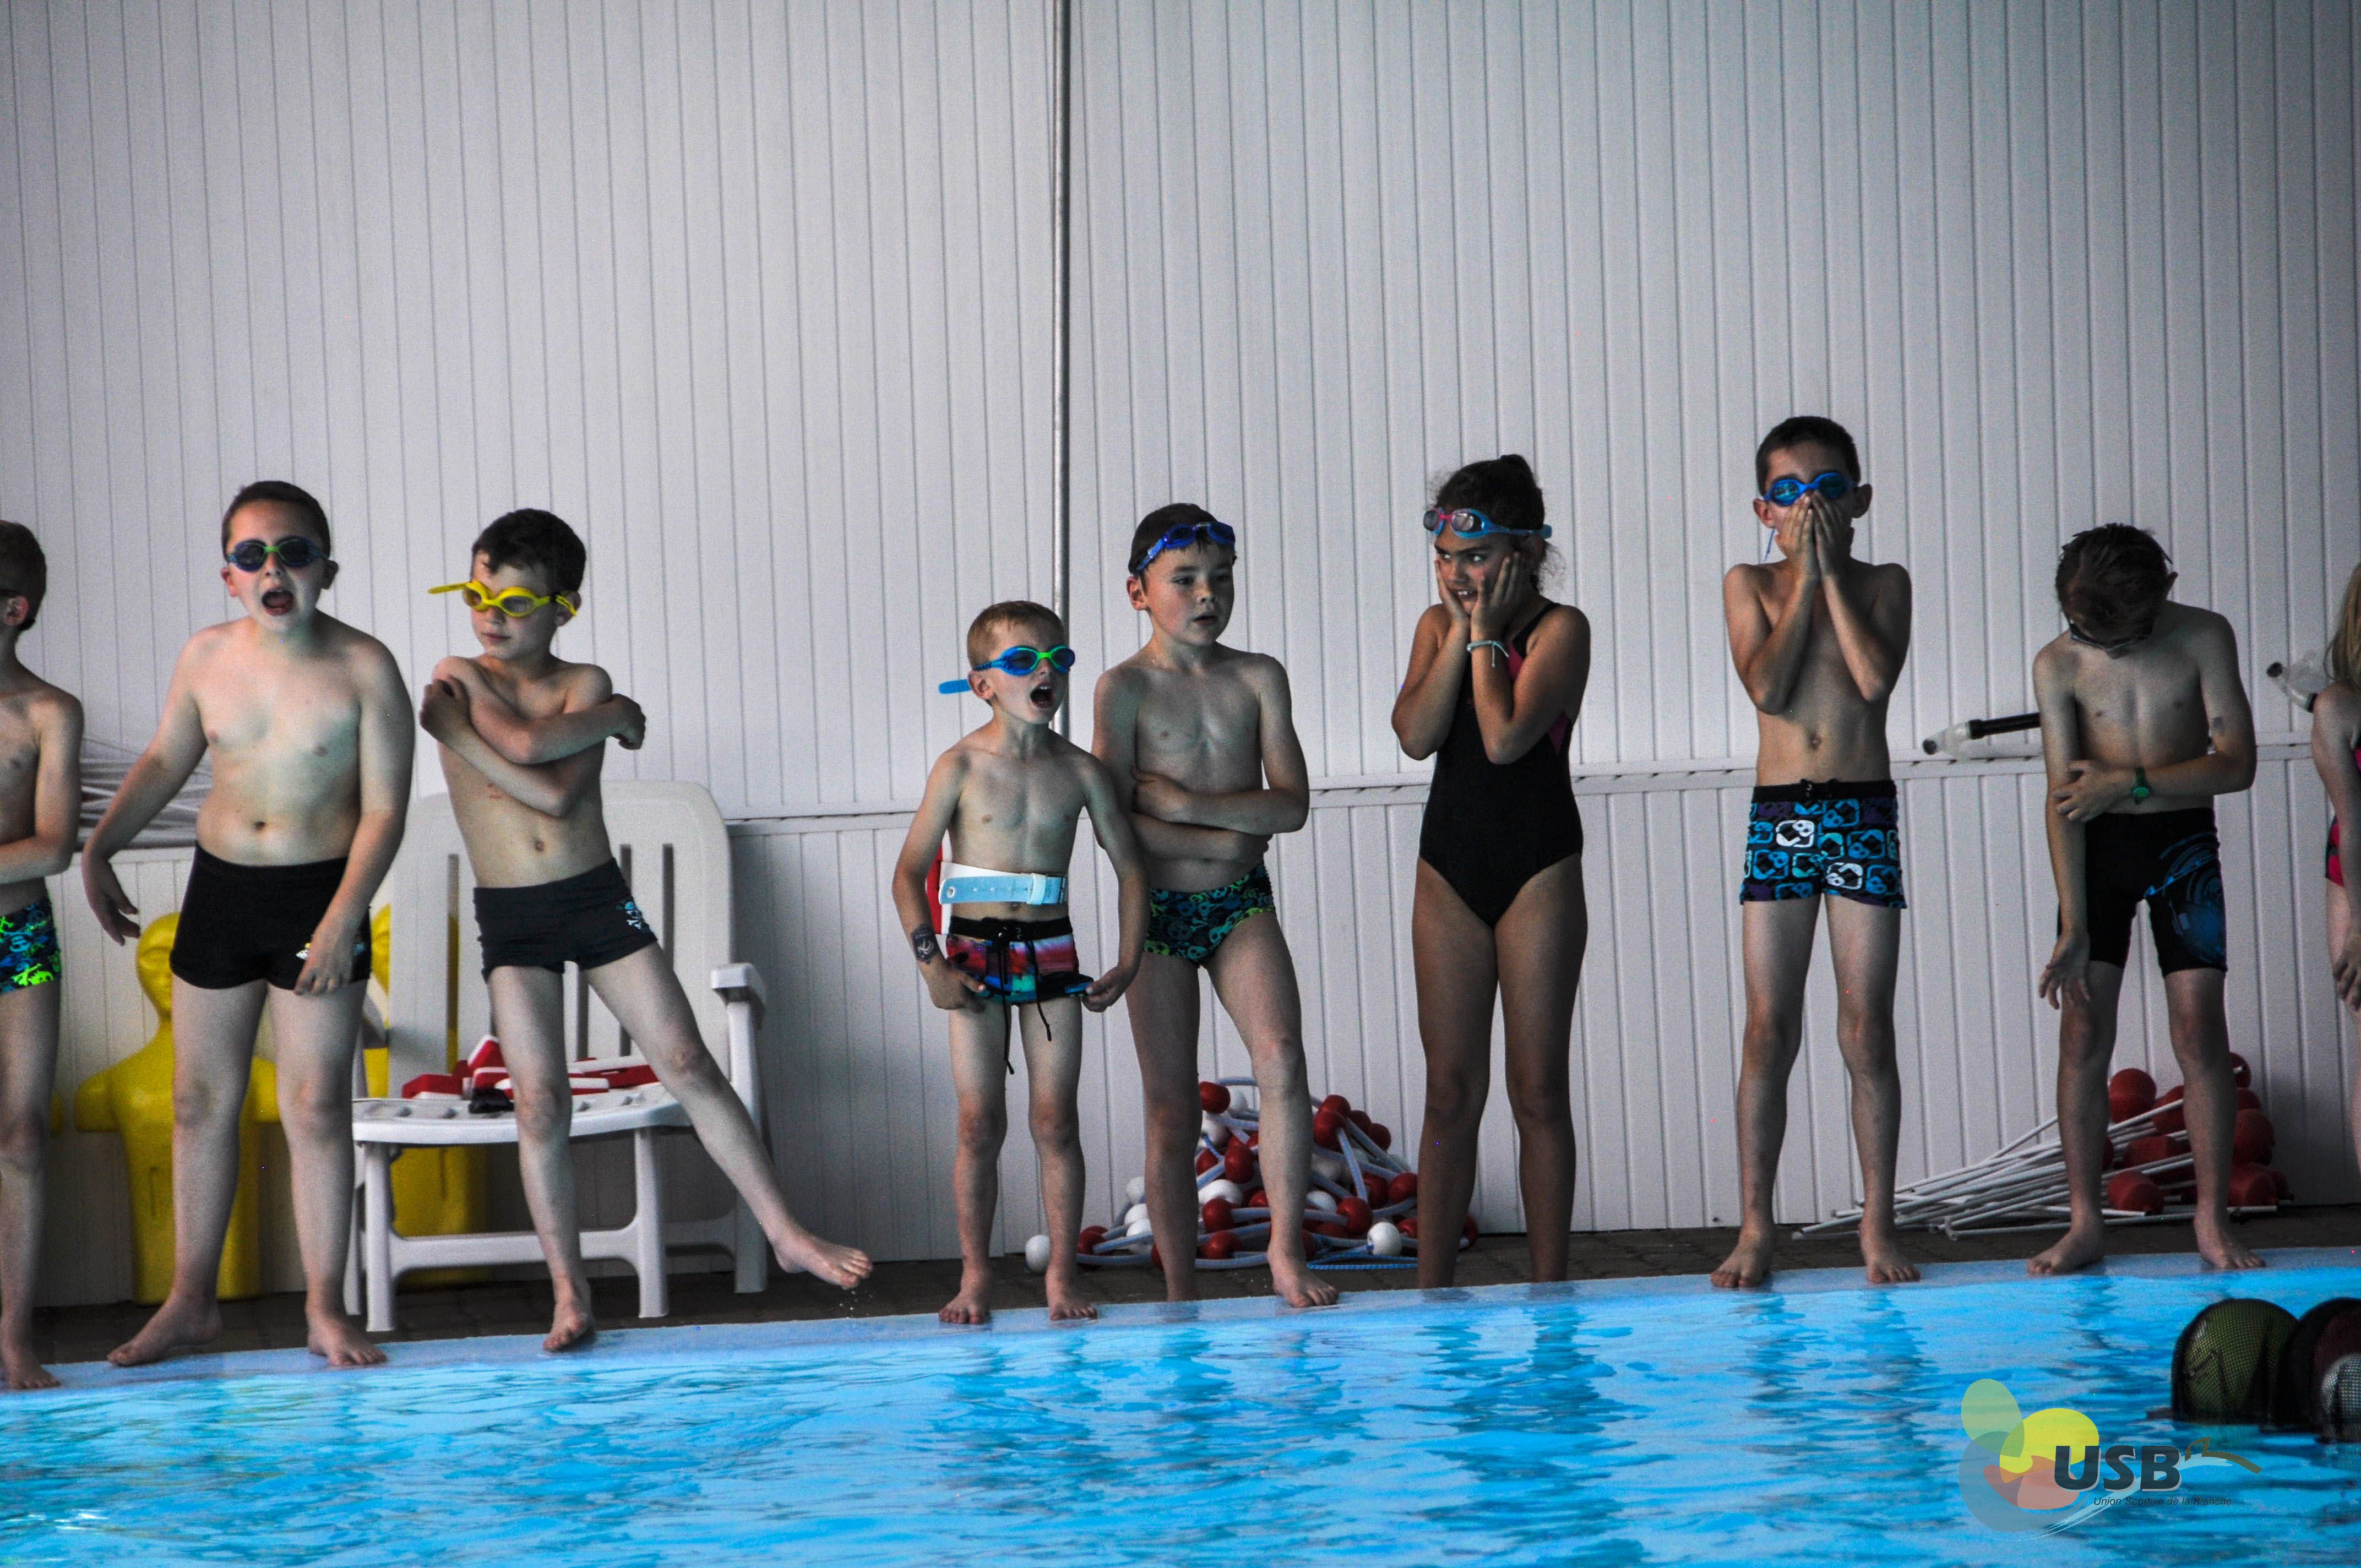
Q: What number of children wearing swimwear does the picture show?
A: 9